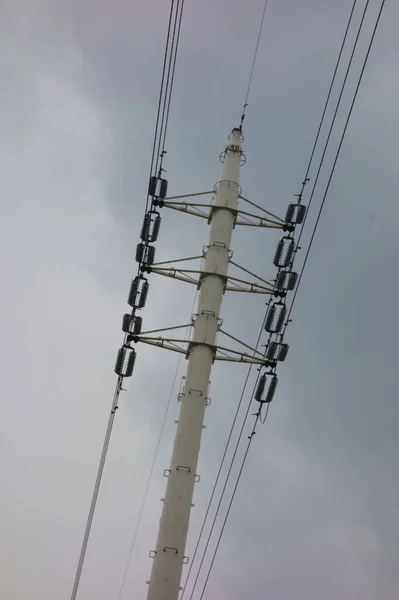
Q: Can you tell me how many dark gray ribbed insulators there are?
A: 12